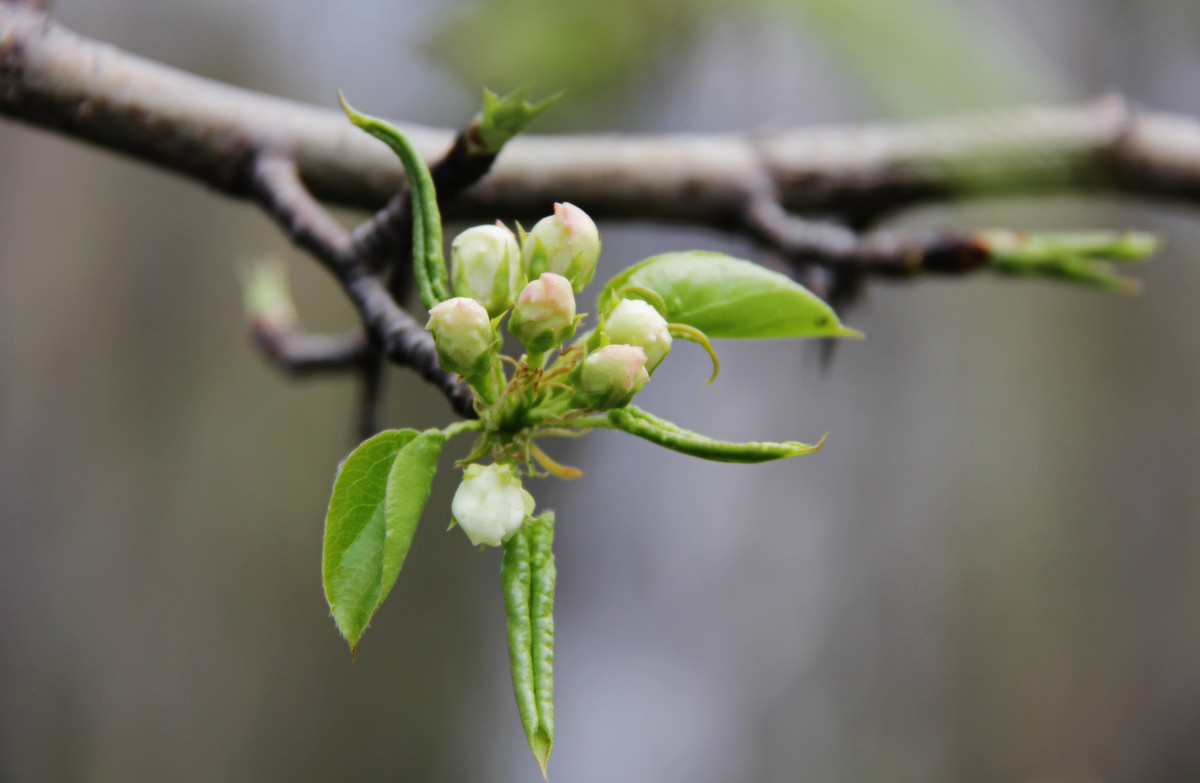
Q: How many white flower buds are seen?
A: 7